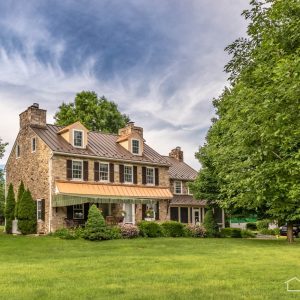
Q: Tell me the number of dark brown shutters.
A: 13